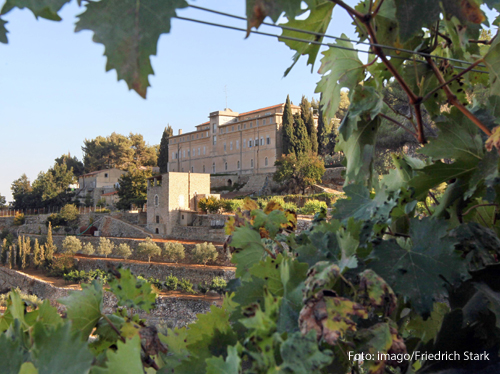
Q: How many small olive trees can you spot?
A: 7